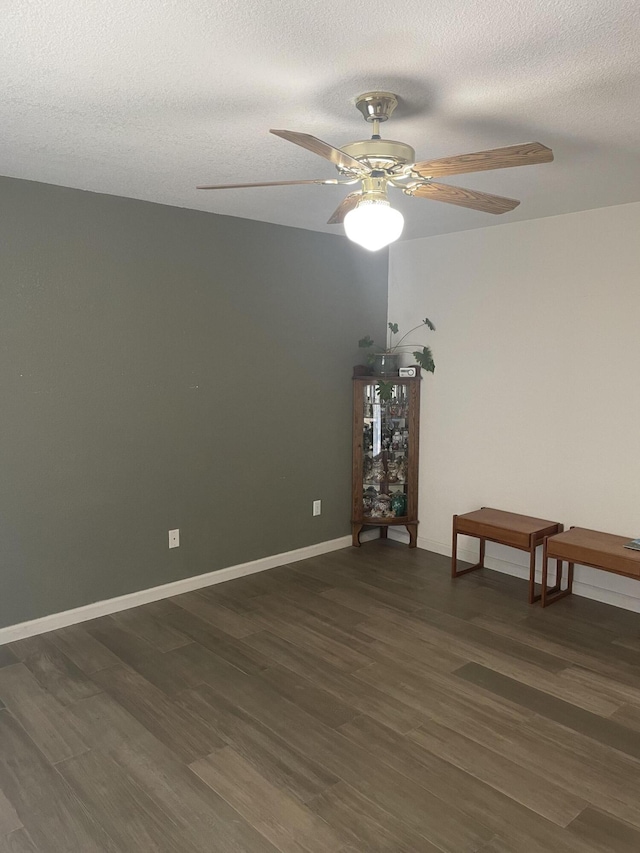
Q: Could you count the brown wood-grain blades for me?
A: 5